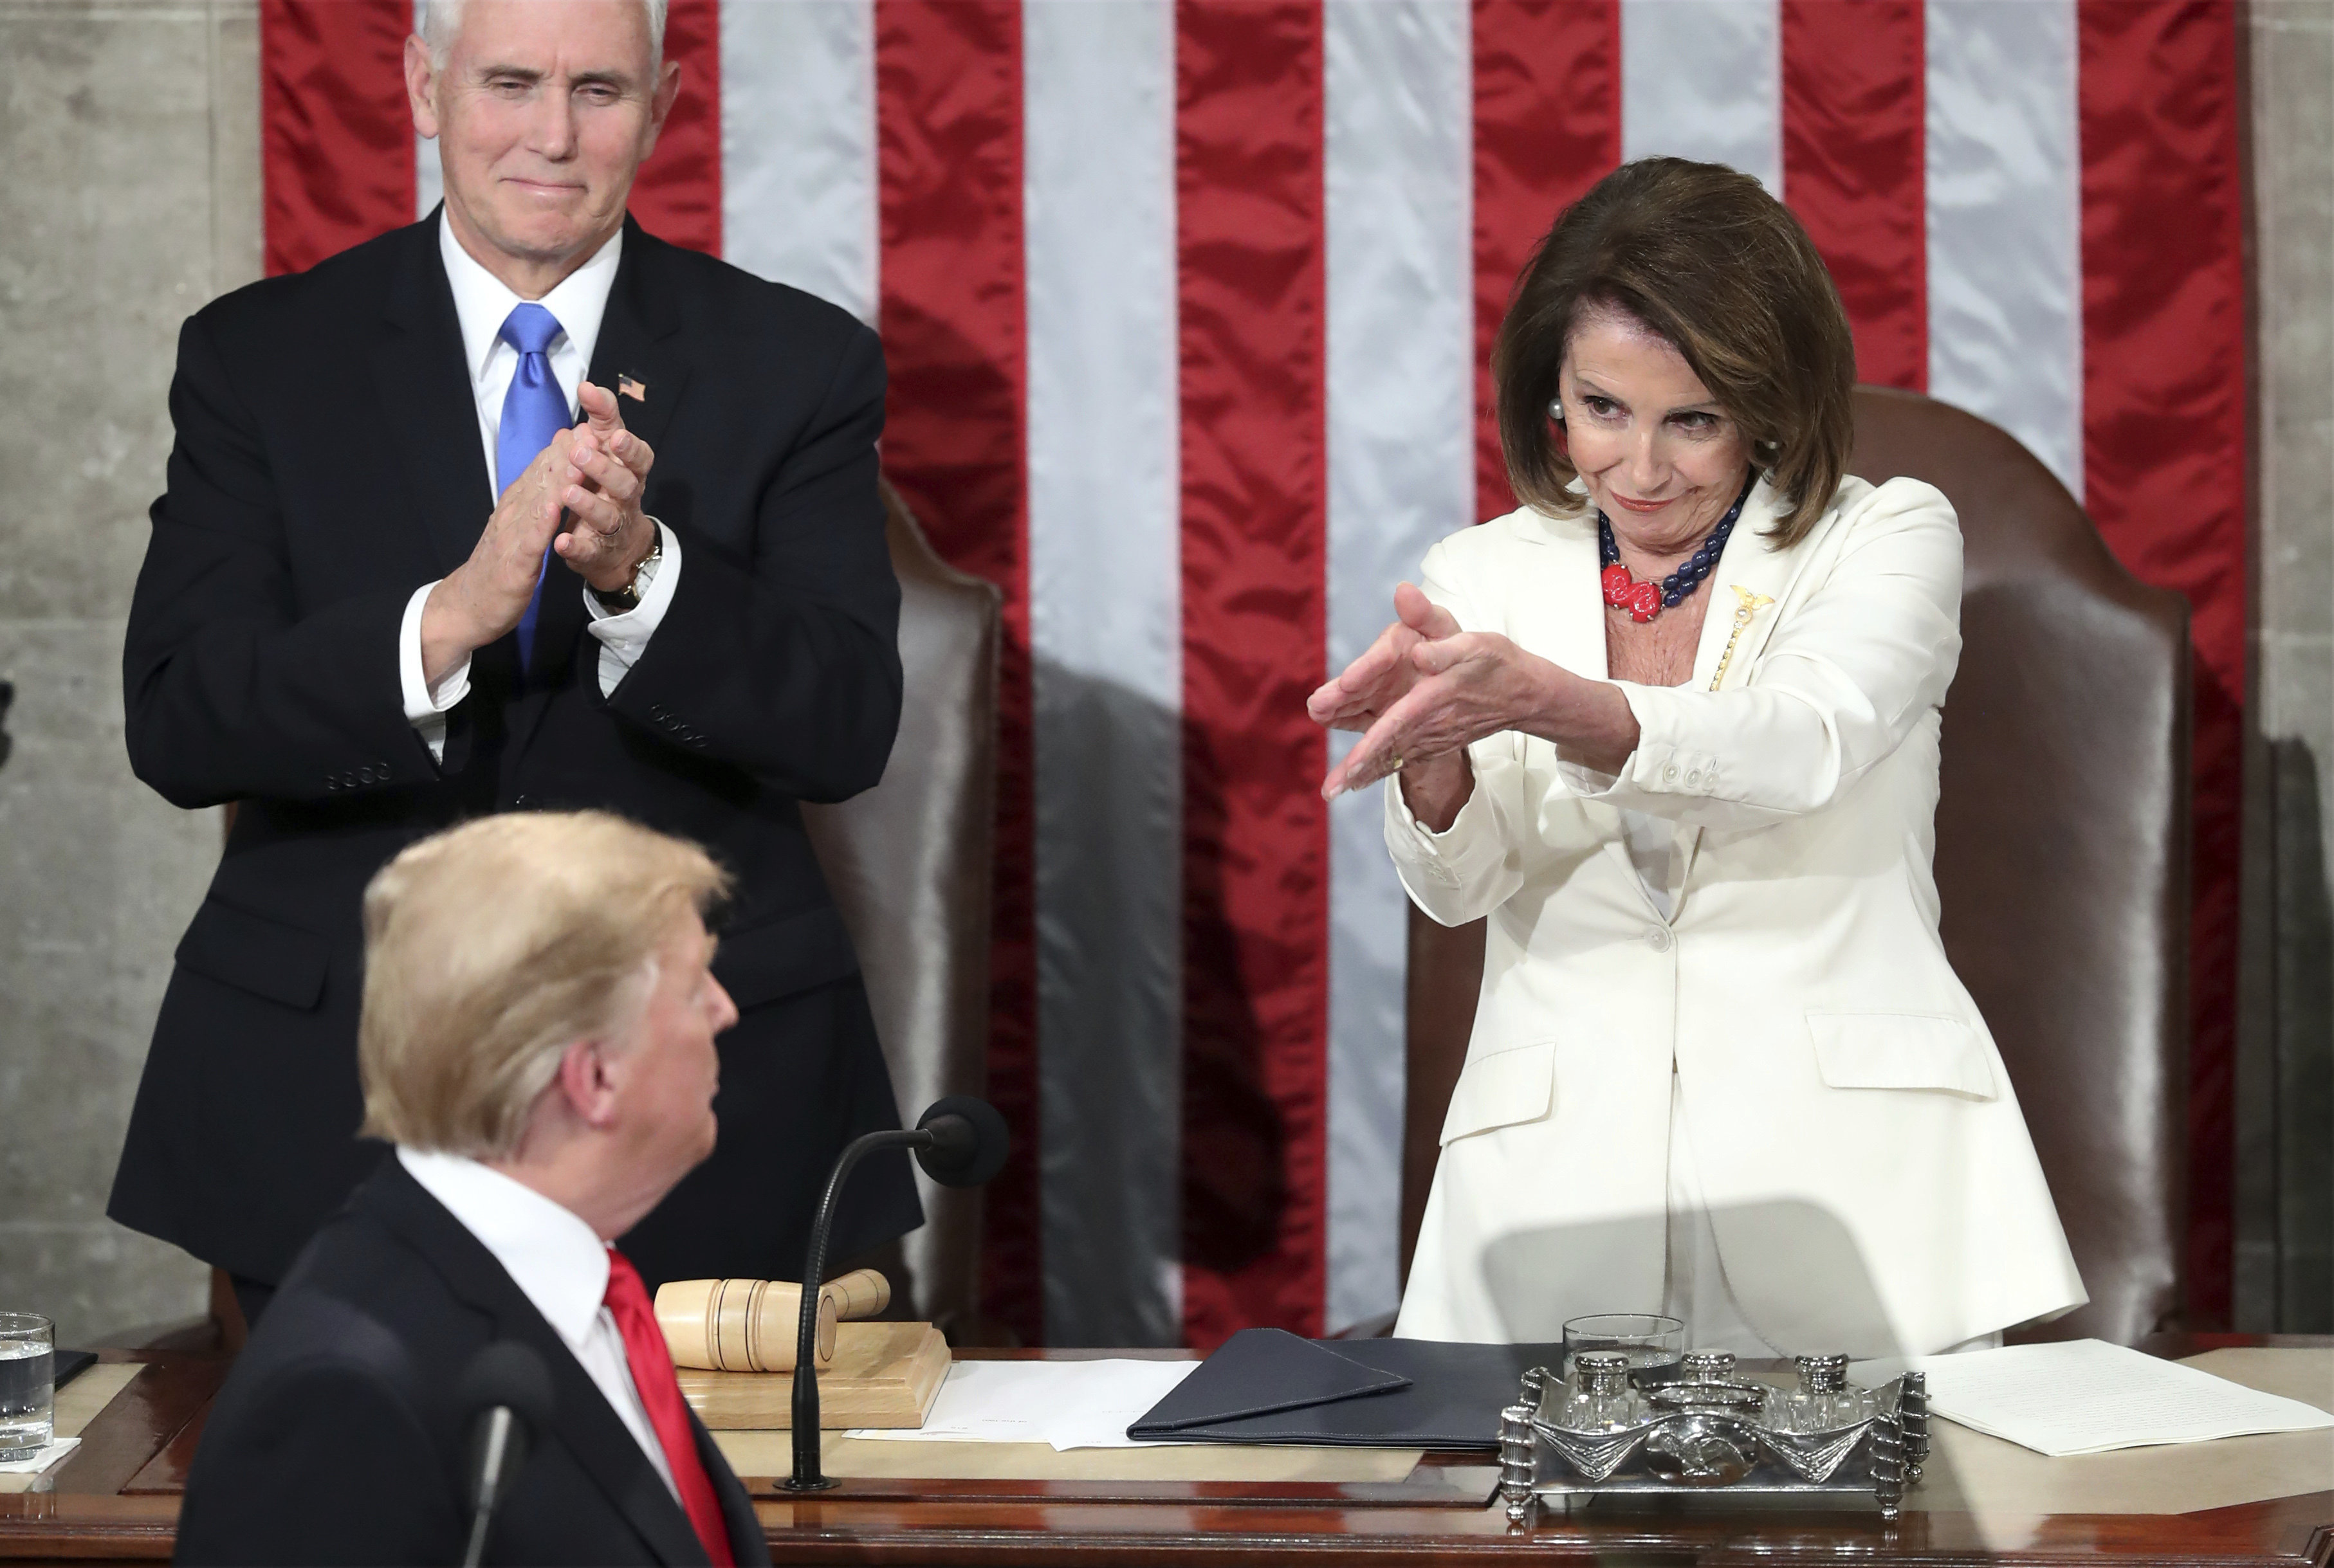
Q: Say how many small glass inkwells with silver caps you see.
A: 3